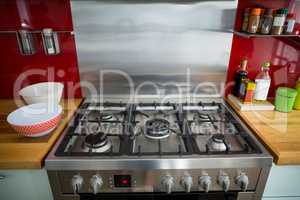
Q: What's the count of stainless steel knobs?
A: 7